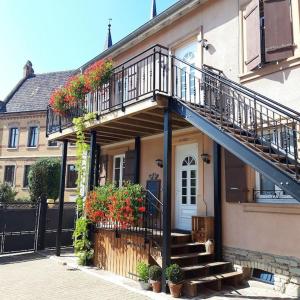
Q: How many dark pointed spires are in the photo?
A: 2